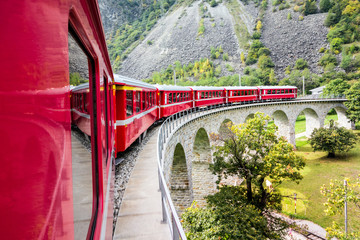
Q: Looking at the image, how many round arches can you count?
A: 7